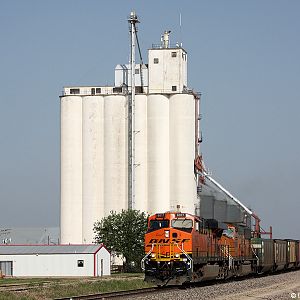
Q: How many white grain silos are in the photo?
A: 6